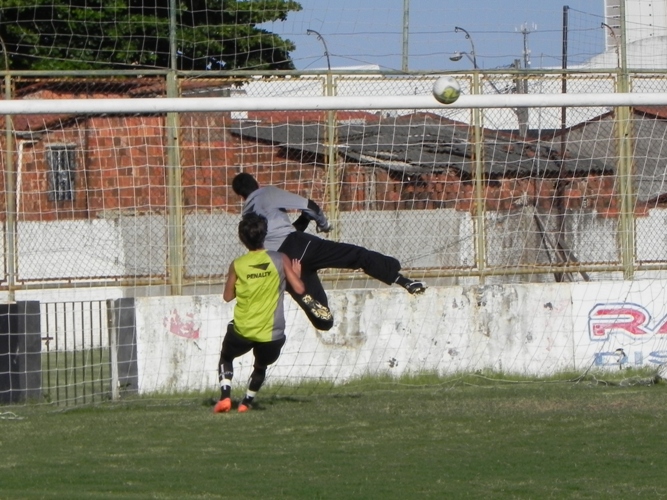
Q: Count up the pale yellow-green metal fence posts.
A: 5